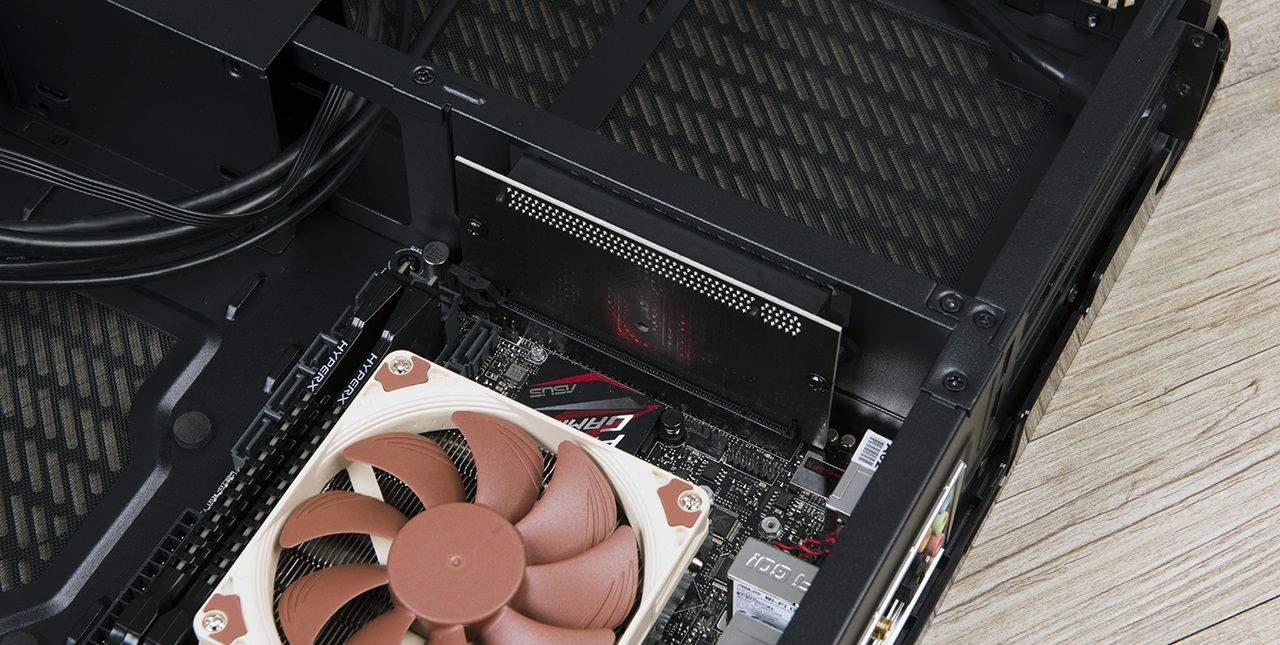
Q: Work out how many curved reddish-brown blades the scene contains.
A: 9